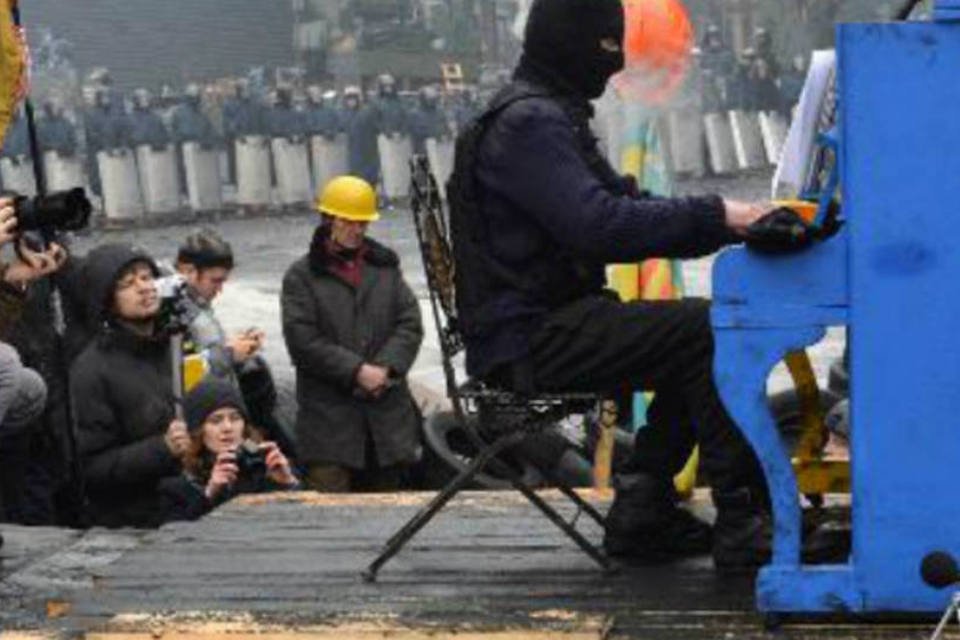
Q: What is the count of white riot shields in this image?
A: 14